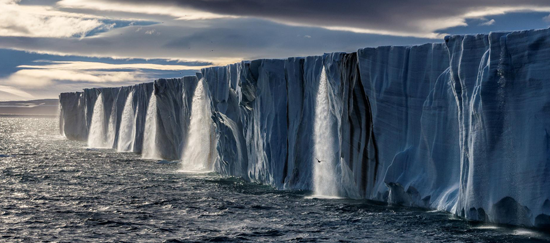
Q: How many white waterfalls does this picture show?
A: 5